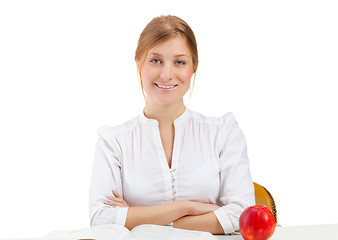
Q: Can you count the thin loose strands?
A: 2